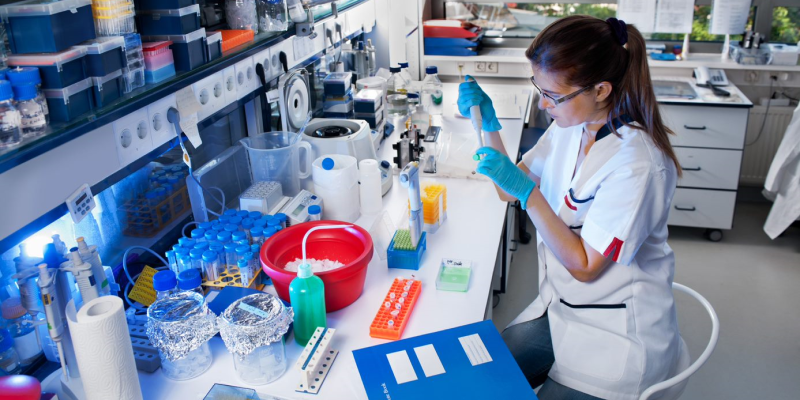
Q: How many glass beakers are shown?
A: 2